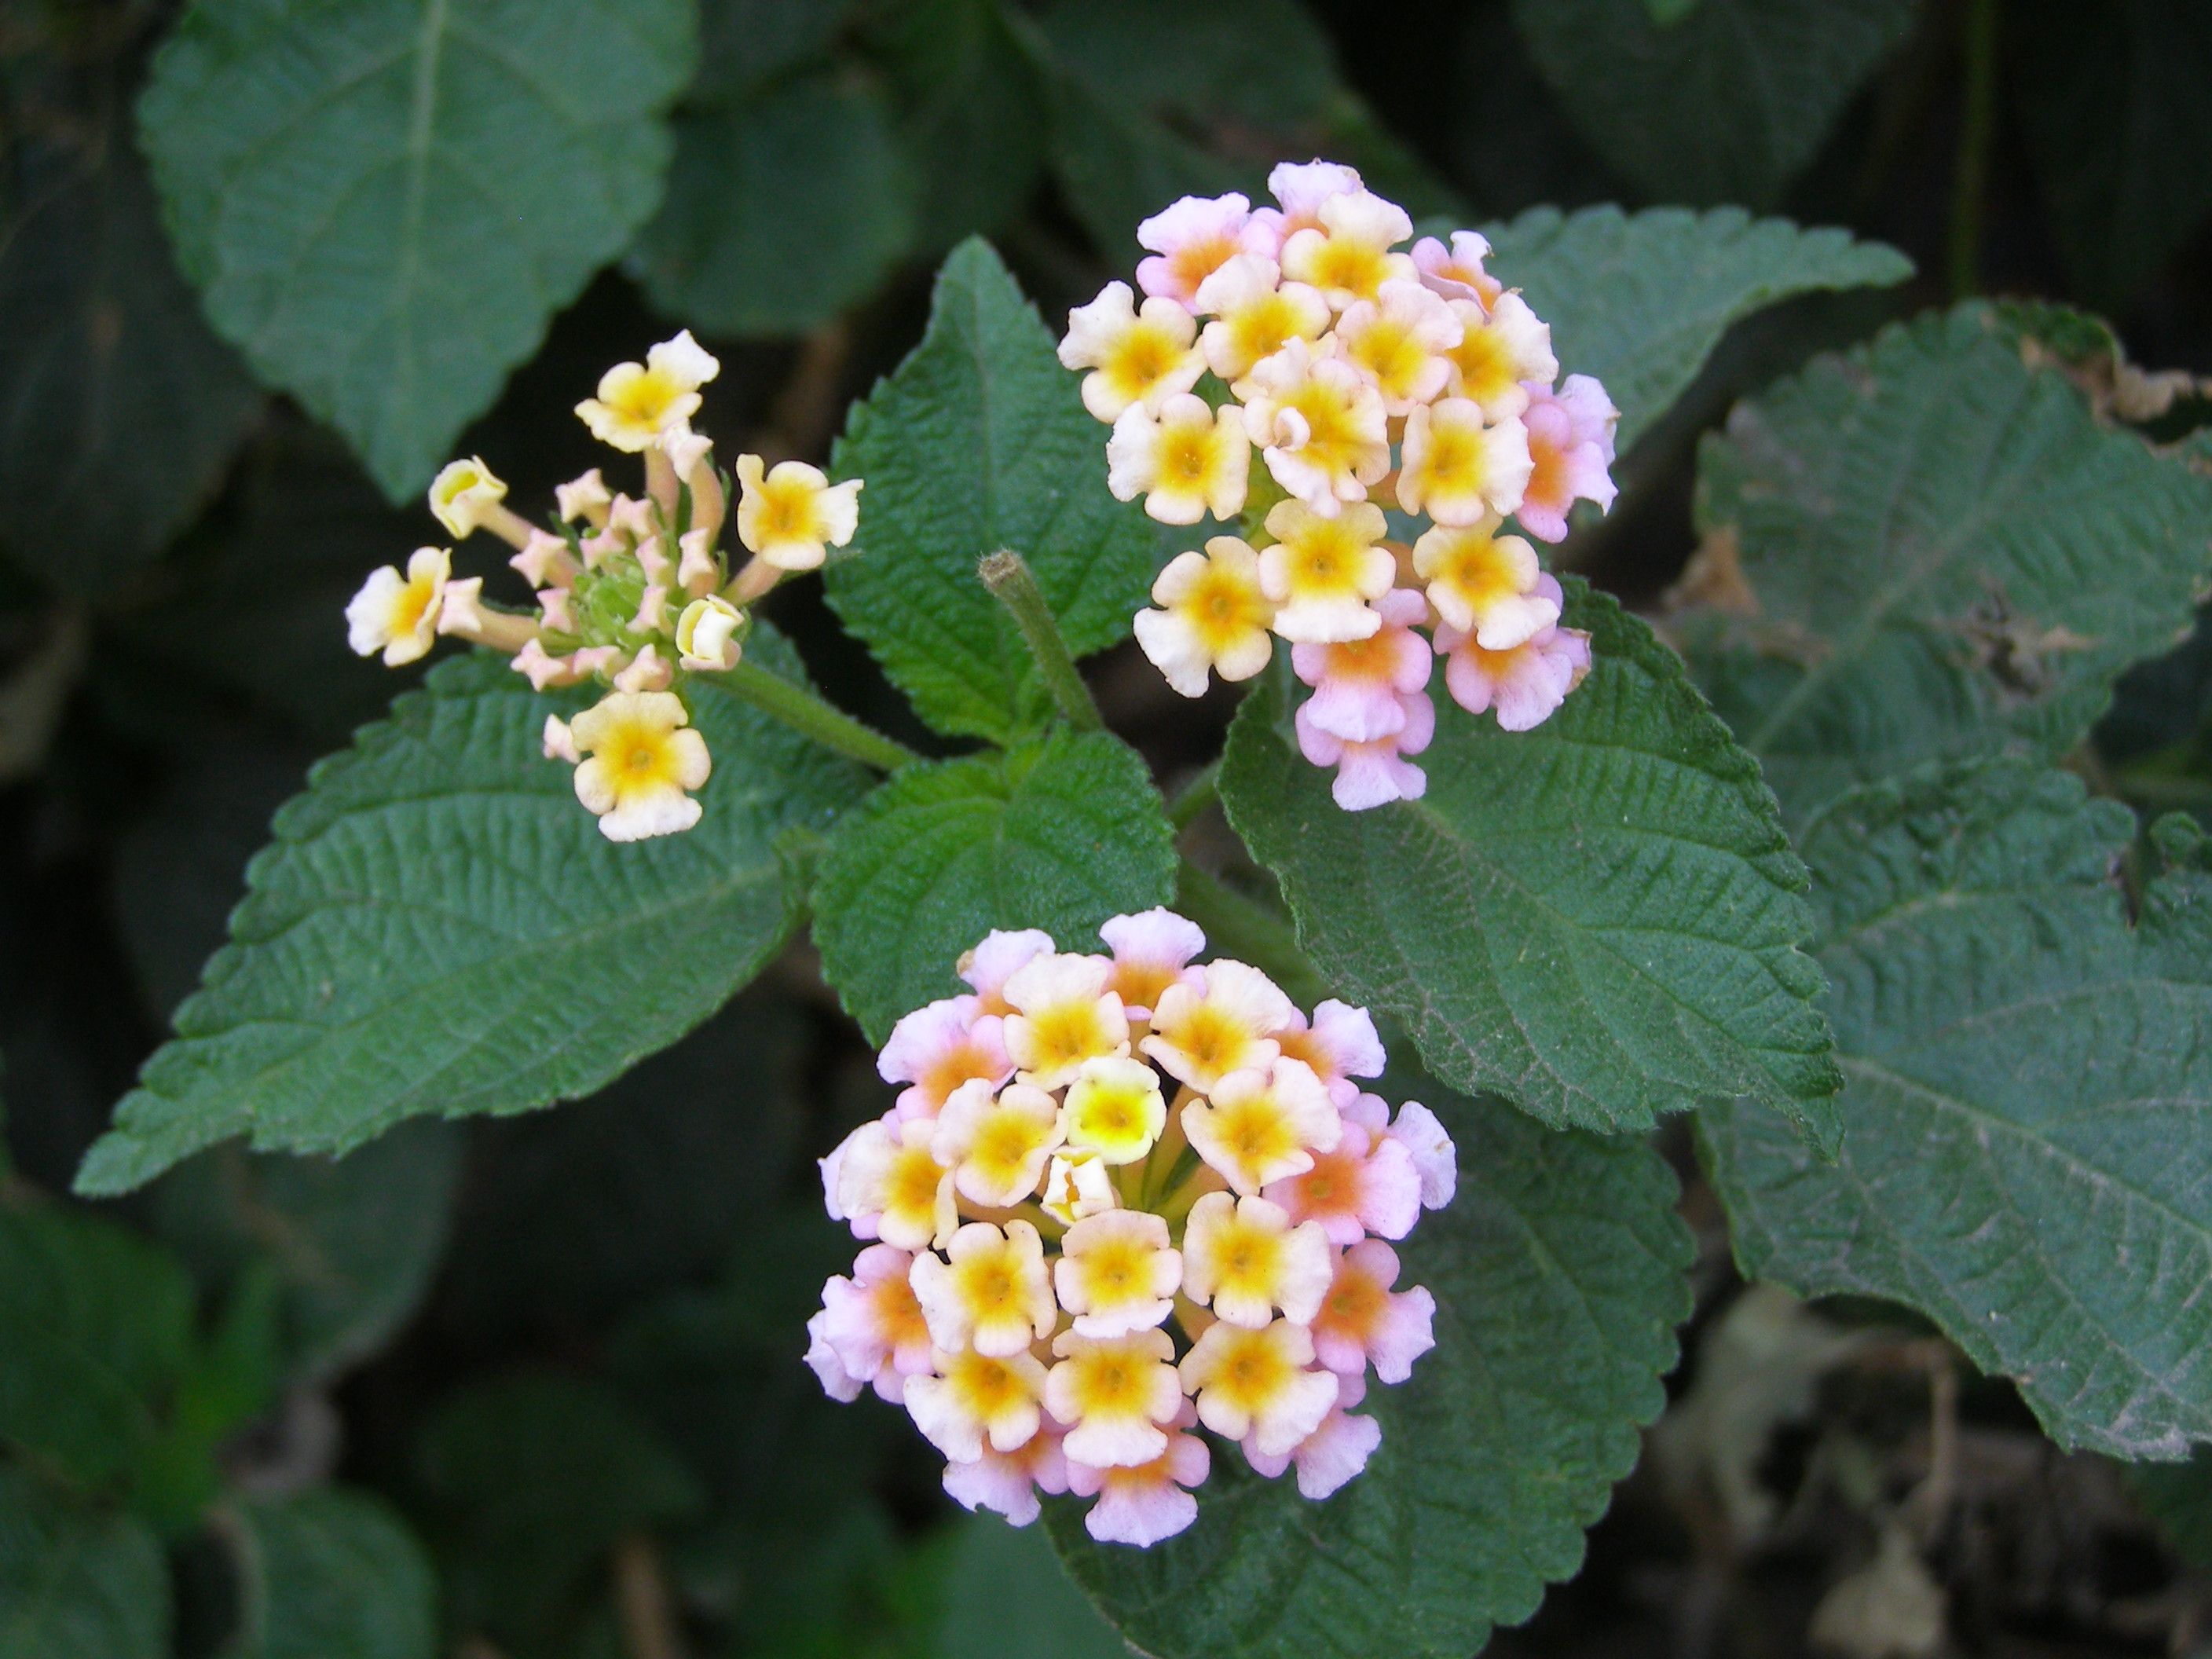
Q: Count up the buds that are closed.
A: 14